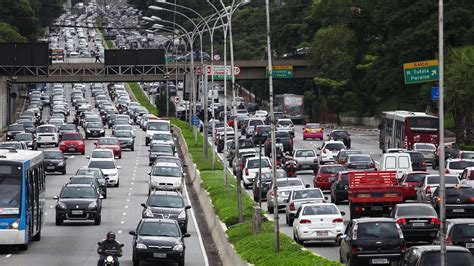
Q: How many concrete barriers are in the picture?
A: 1